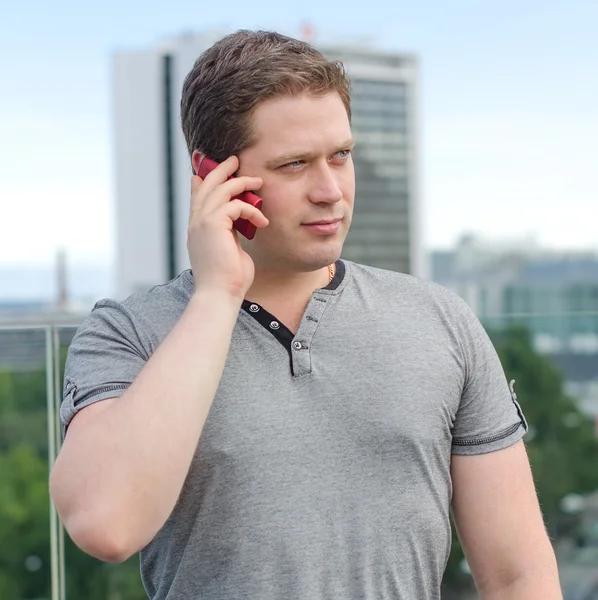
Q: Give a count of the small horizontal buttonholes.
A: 3